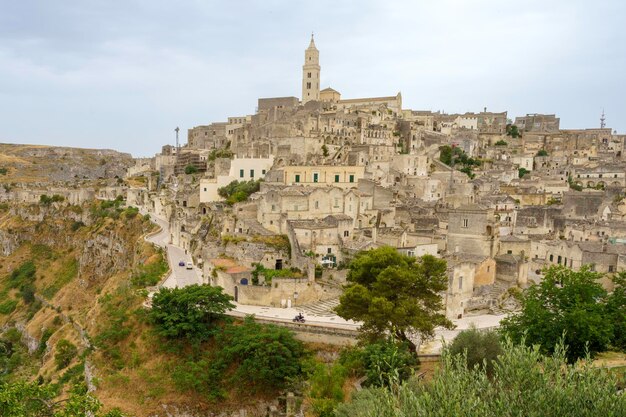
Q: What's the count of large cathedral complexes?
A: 1